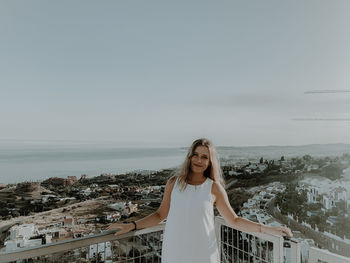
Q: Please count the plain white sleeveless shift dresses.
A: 1